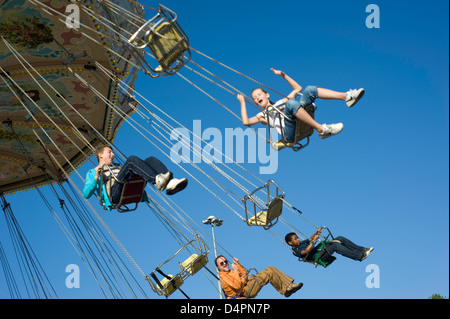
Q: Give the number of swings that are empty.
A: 3